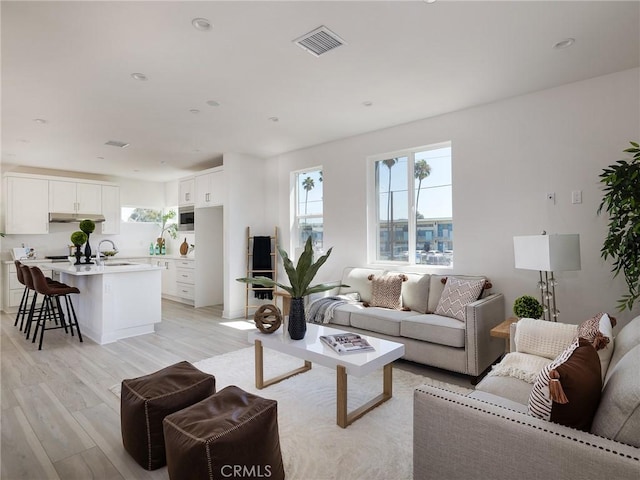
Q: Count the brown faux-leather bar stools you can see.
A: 3